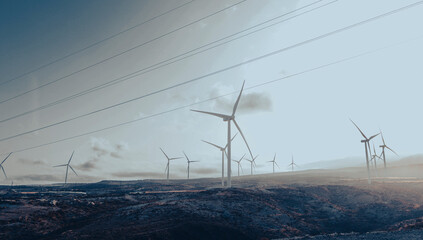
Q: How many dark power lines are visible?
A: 6